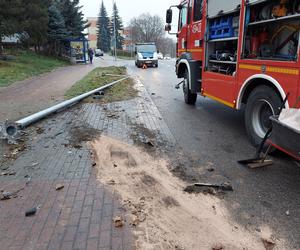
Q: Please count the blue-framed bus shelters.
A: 1